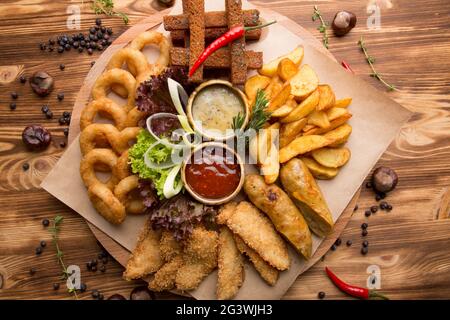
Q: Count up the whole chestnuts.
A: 4